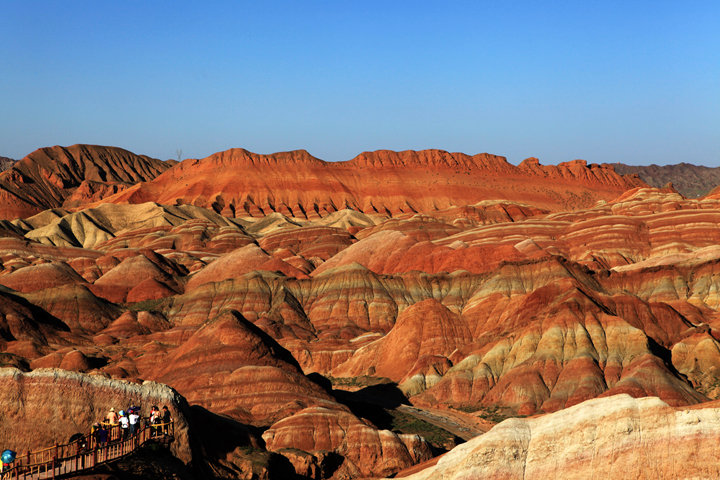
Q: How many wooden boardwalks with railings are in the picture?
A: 1